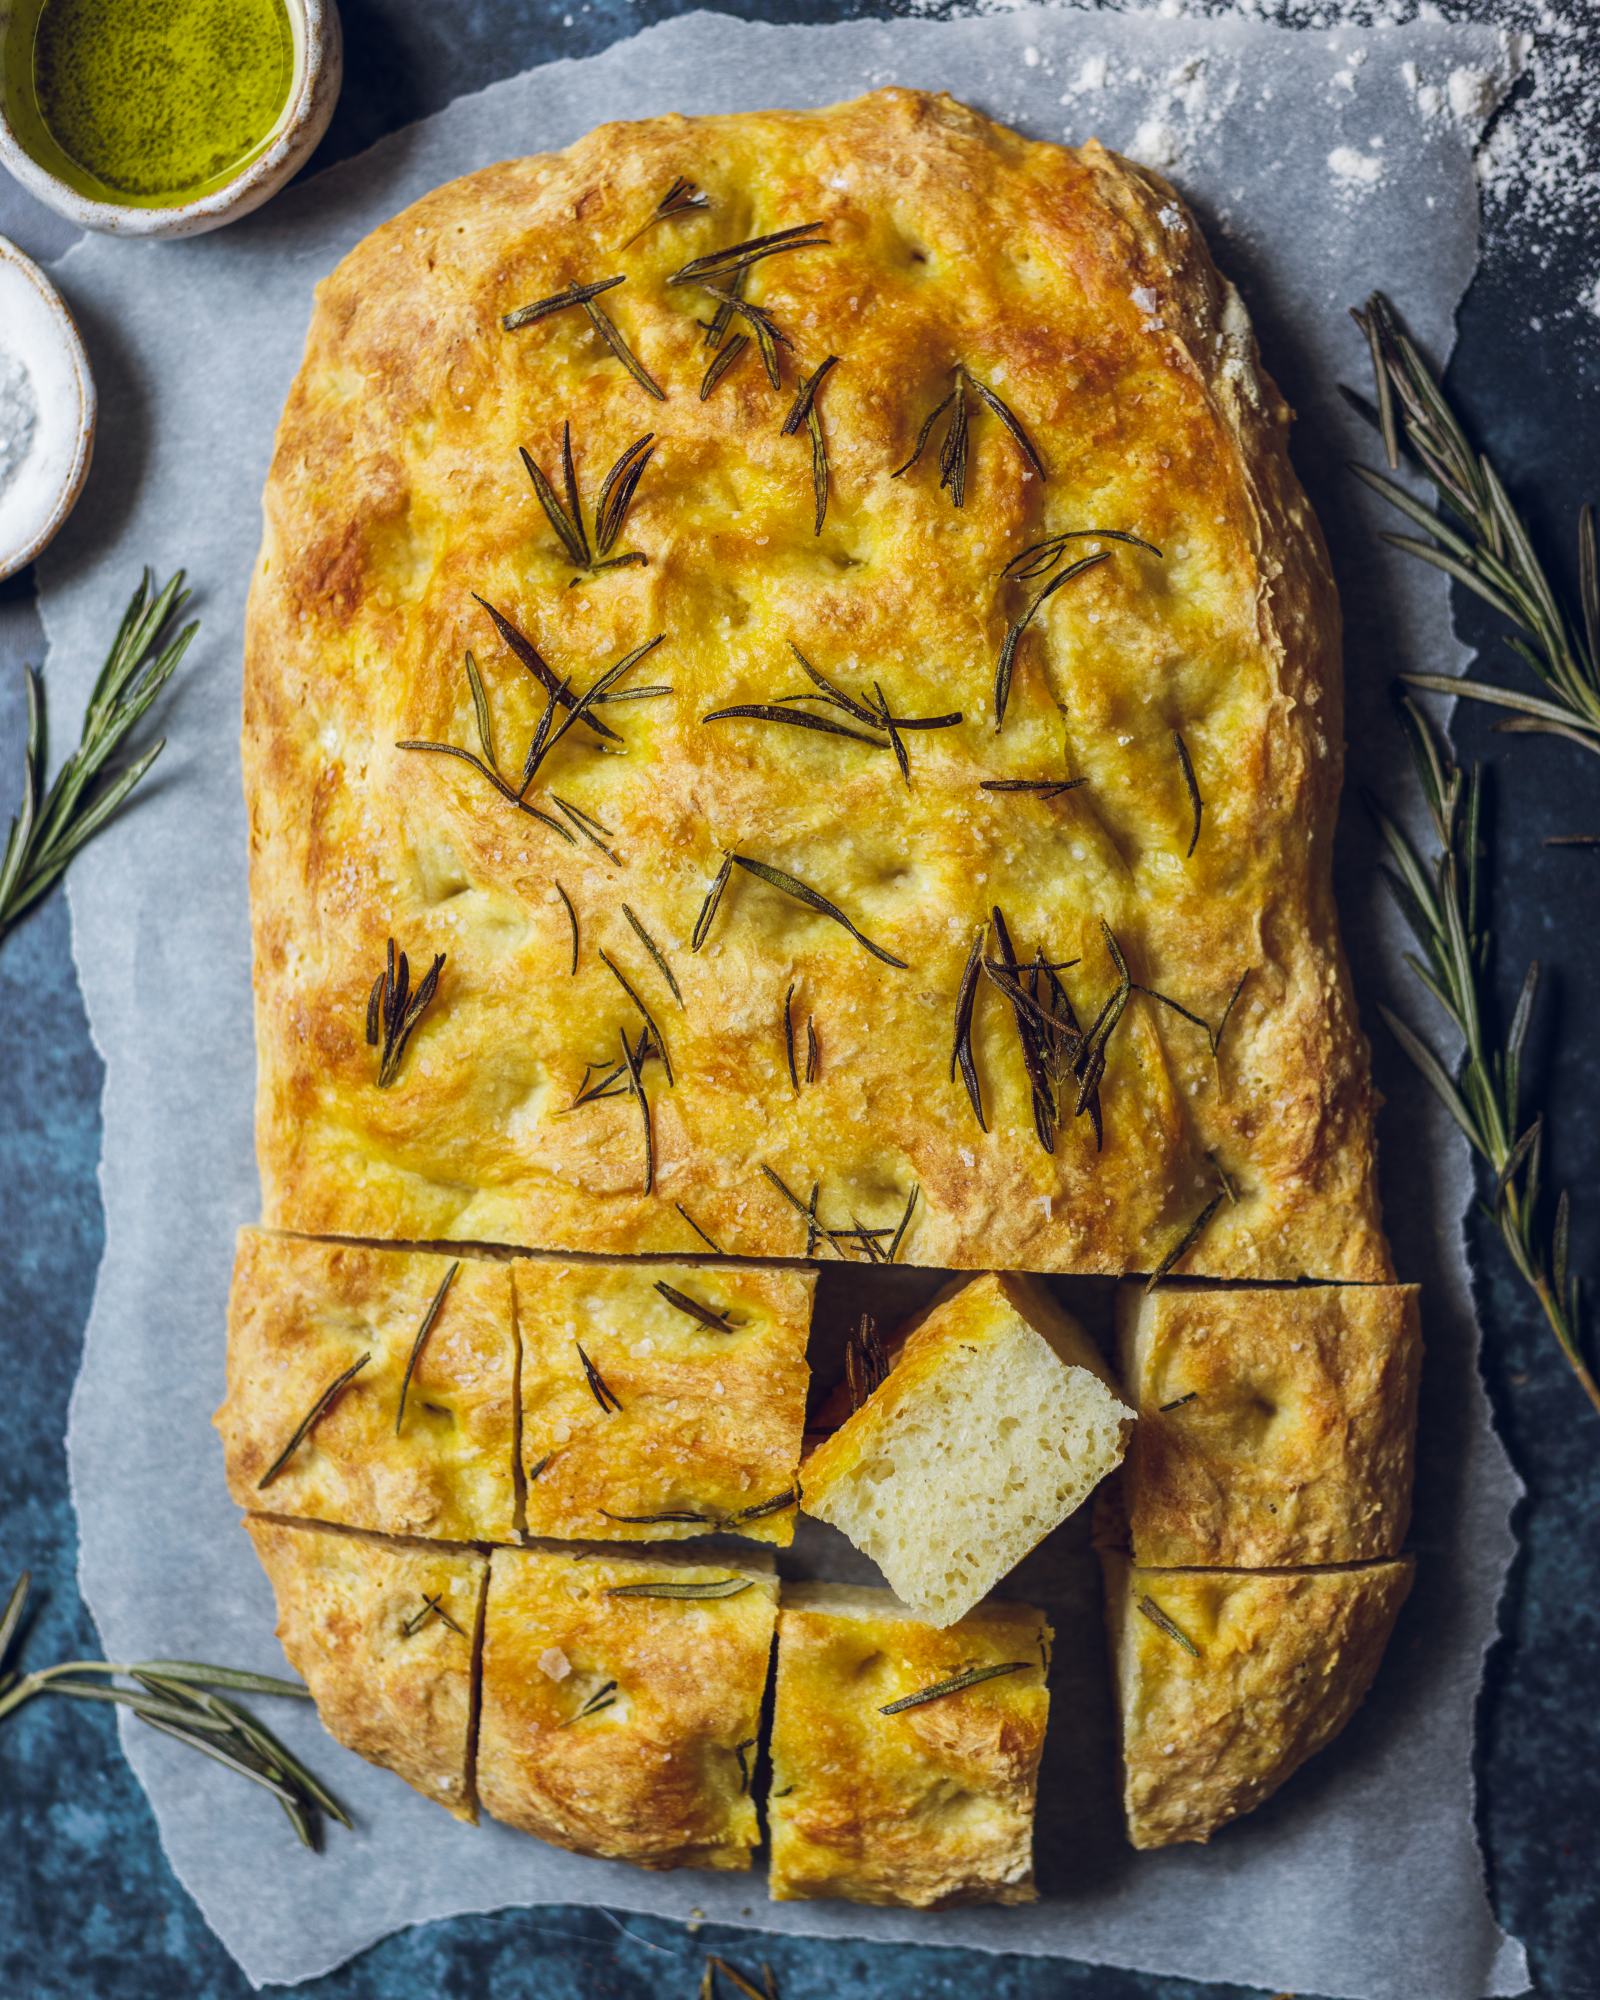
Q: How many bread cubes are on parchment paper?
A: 8